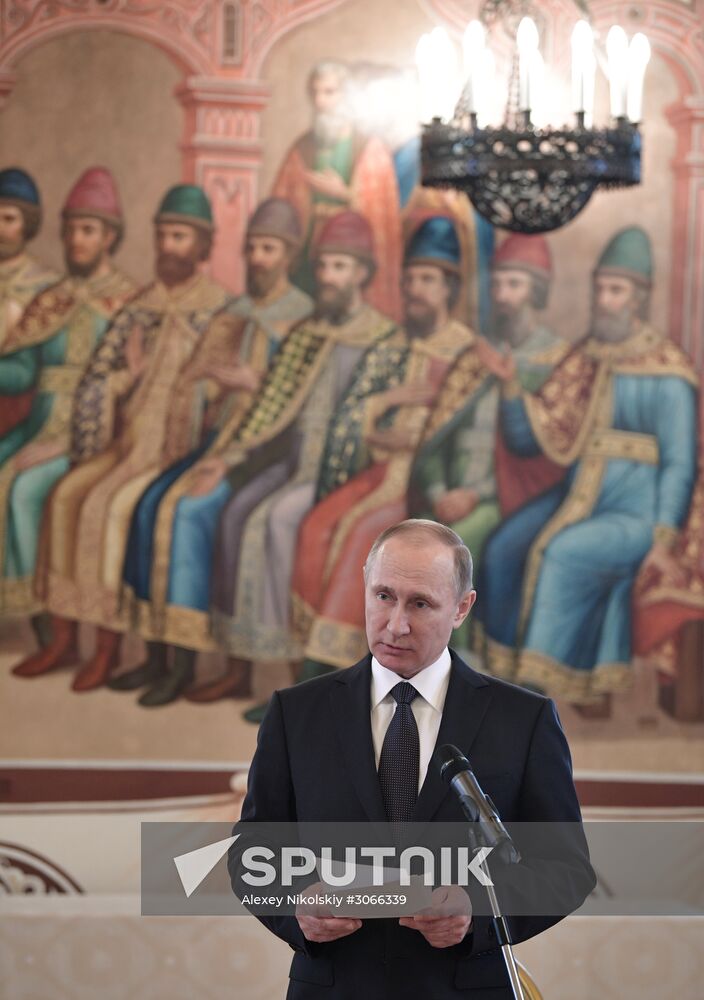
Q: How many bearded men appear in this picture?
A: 9